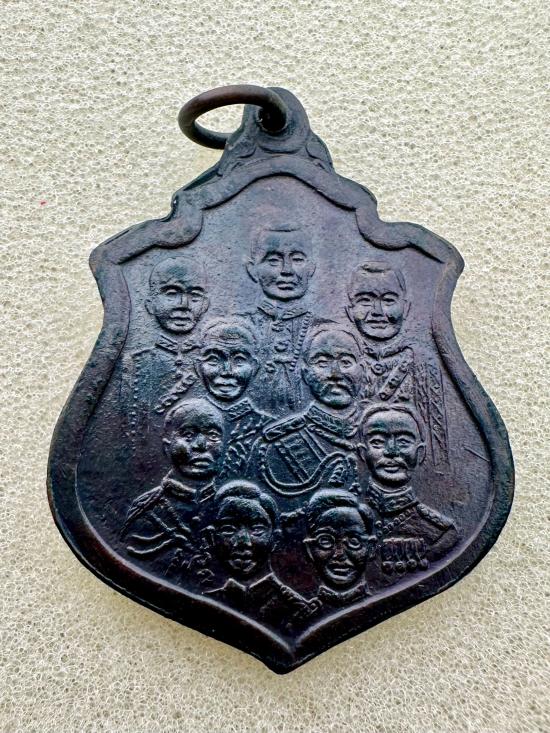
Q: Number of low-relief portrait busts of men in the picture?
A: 9